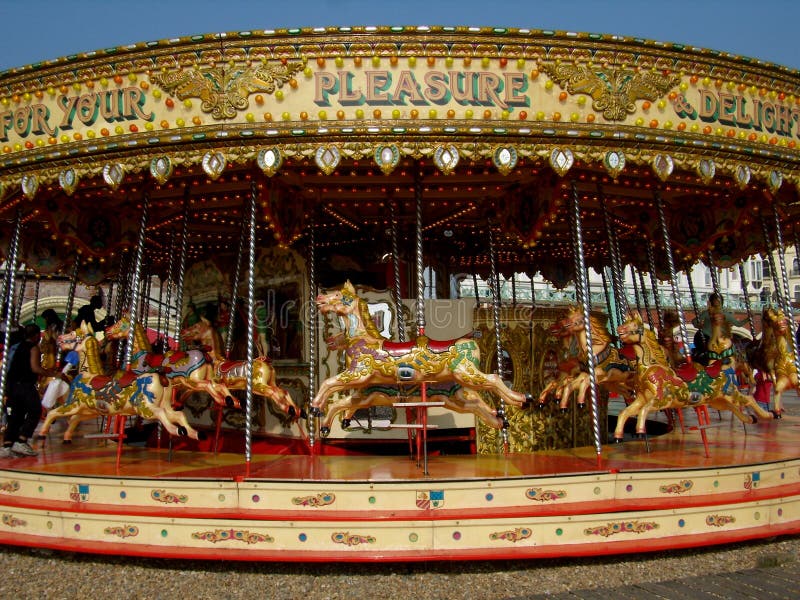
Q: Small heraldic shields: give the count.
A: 3